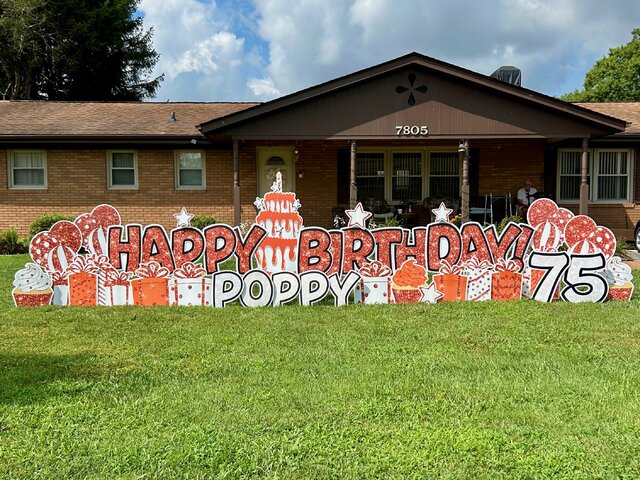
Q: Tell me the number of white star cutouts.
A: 4